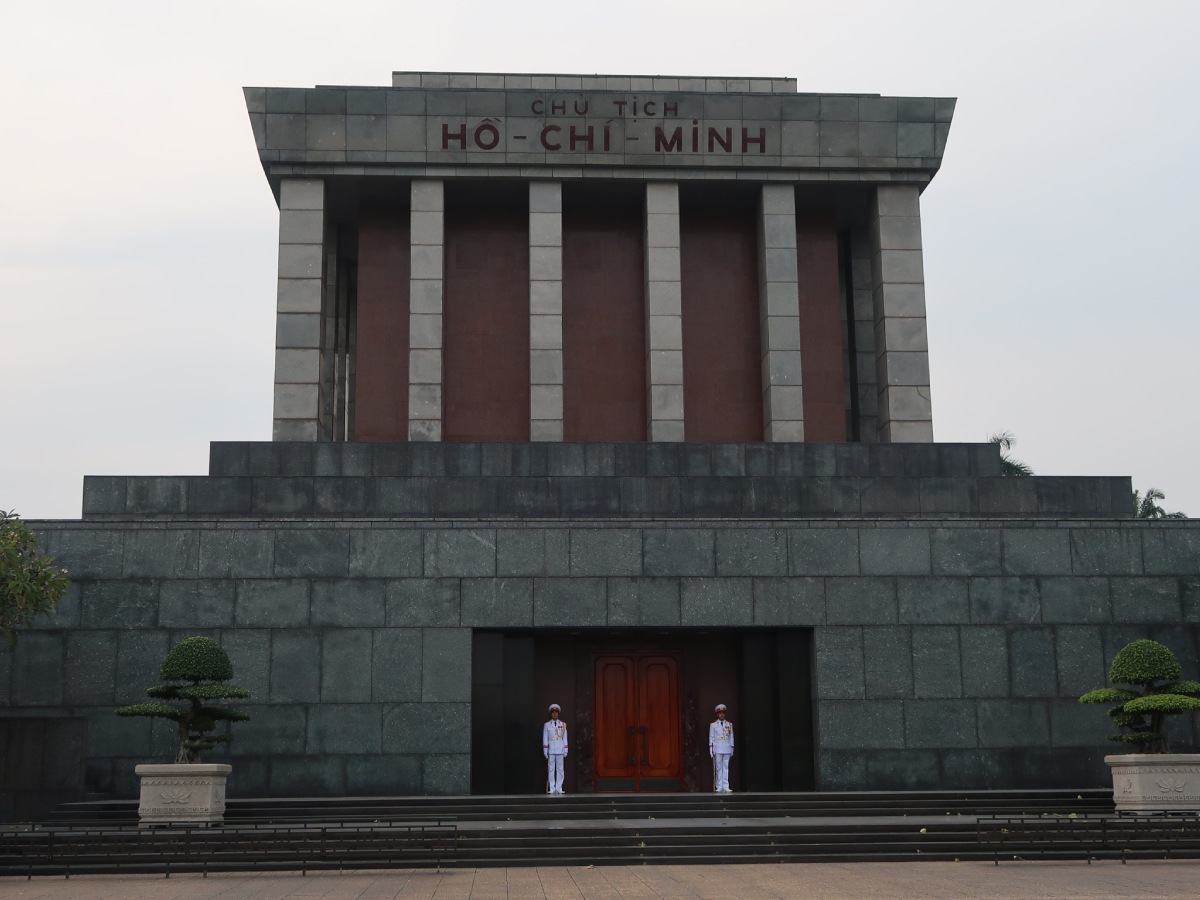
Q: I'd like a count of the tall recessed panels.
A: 5